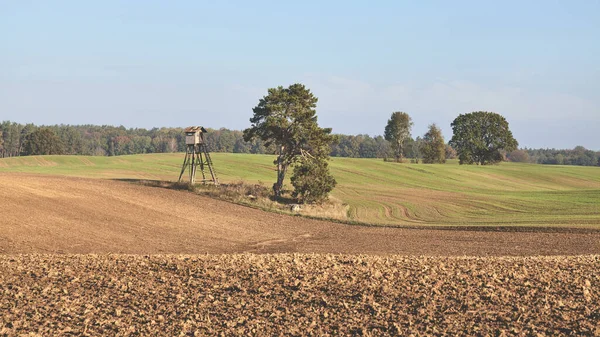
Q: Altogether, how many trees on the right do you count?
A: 3